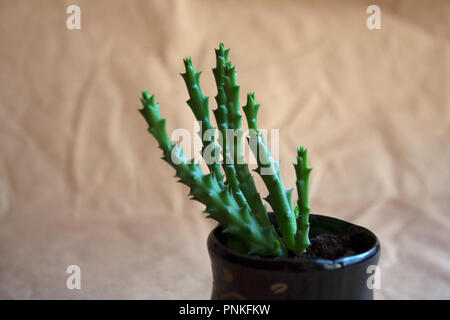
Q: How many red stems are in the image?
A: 0